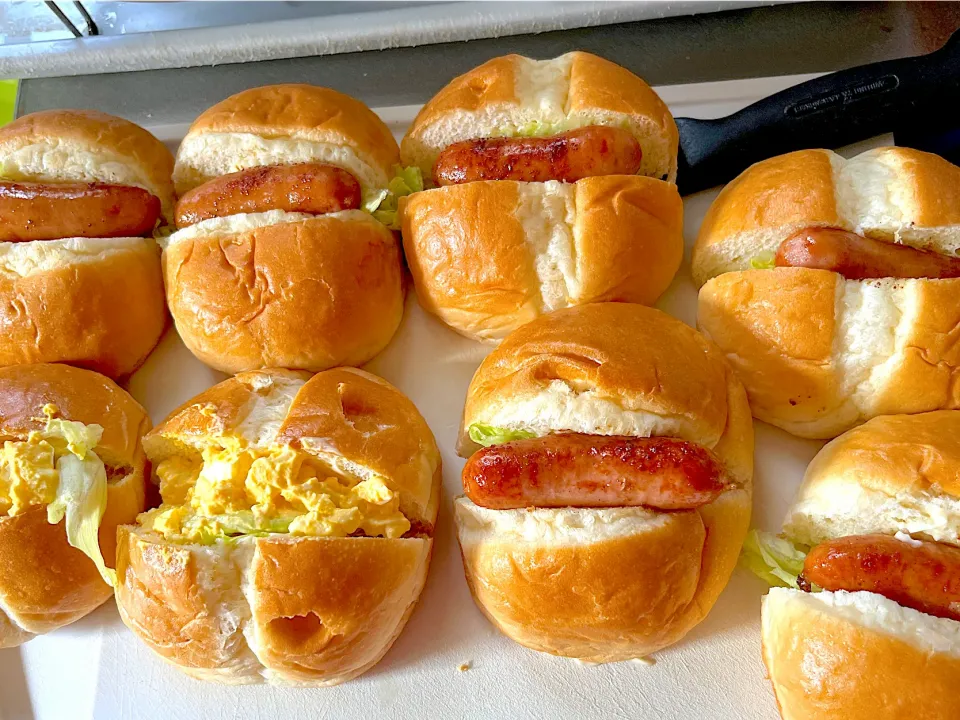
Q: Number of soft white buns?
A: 8